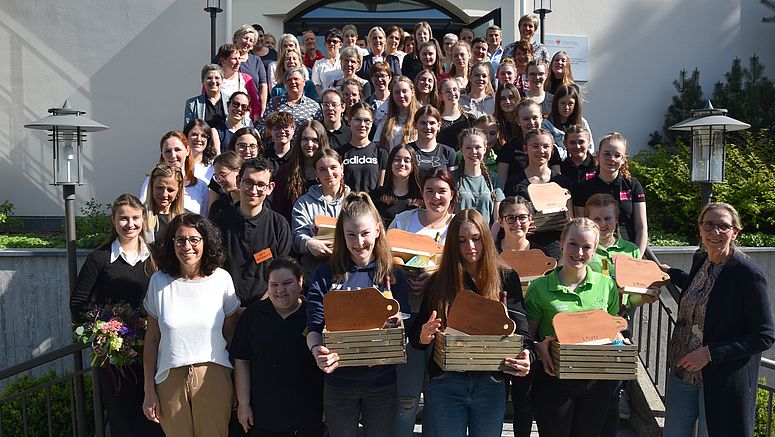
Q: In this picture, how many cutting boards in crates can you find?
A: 8